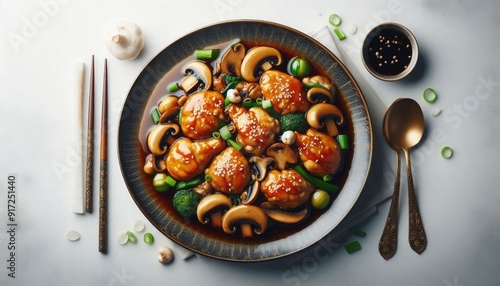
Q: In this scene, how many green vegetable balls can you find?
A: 3